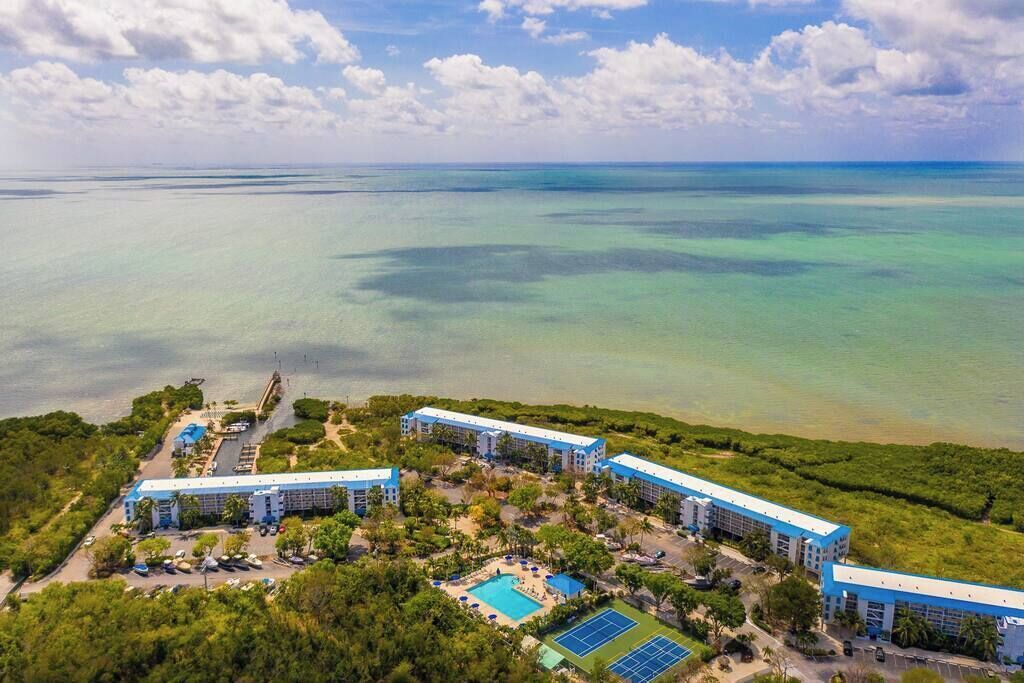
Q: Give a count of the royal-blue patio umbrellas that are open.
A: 9